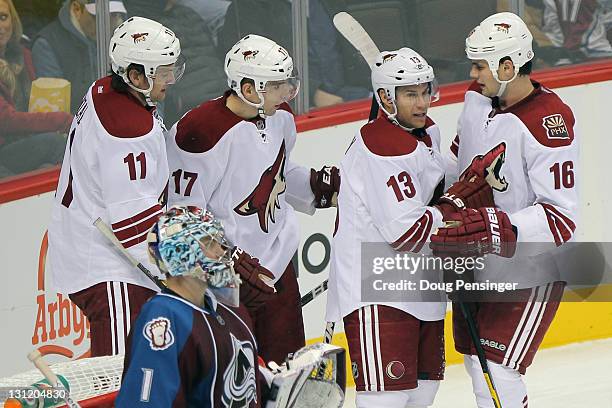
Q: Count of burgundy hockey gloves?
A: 4